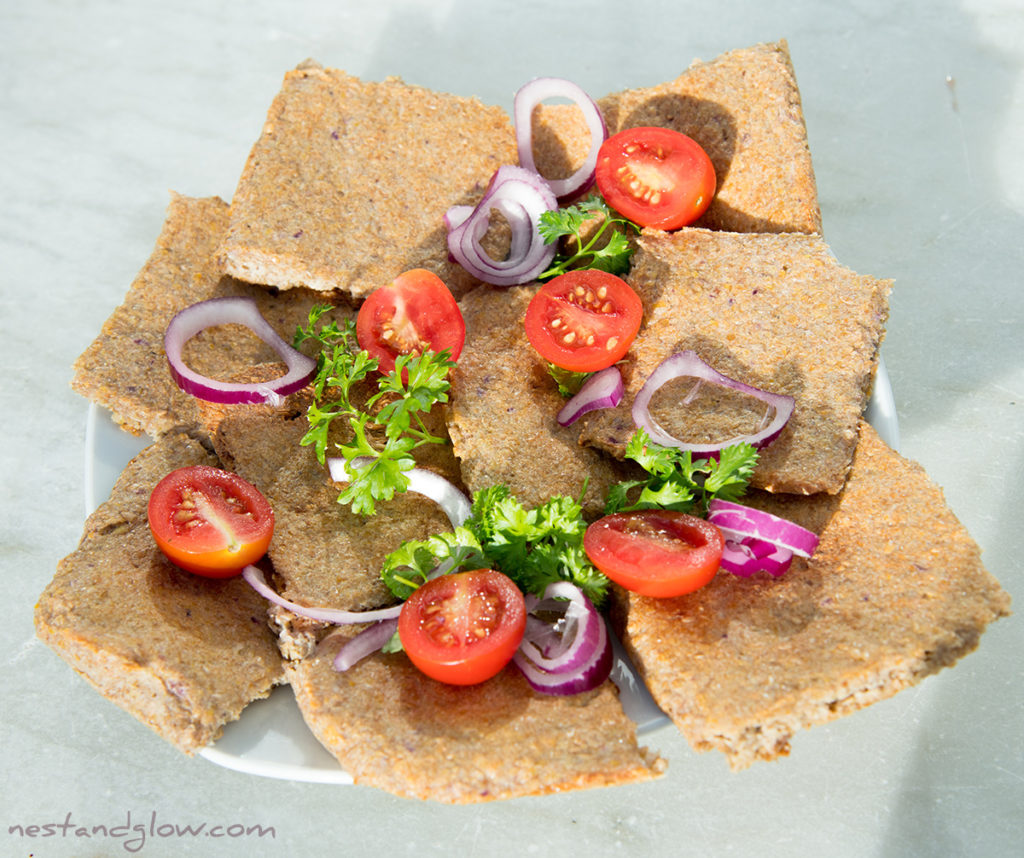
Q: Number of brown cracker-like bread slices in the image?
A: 9